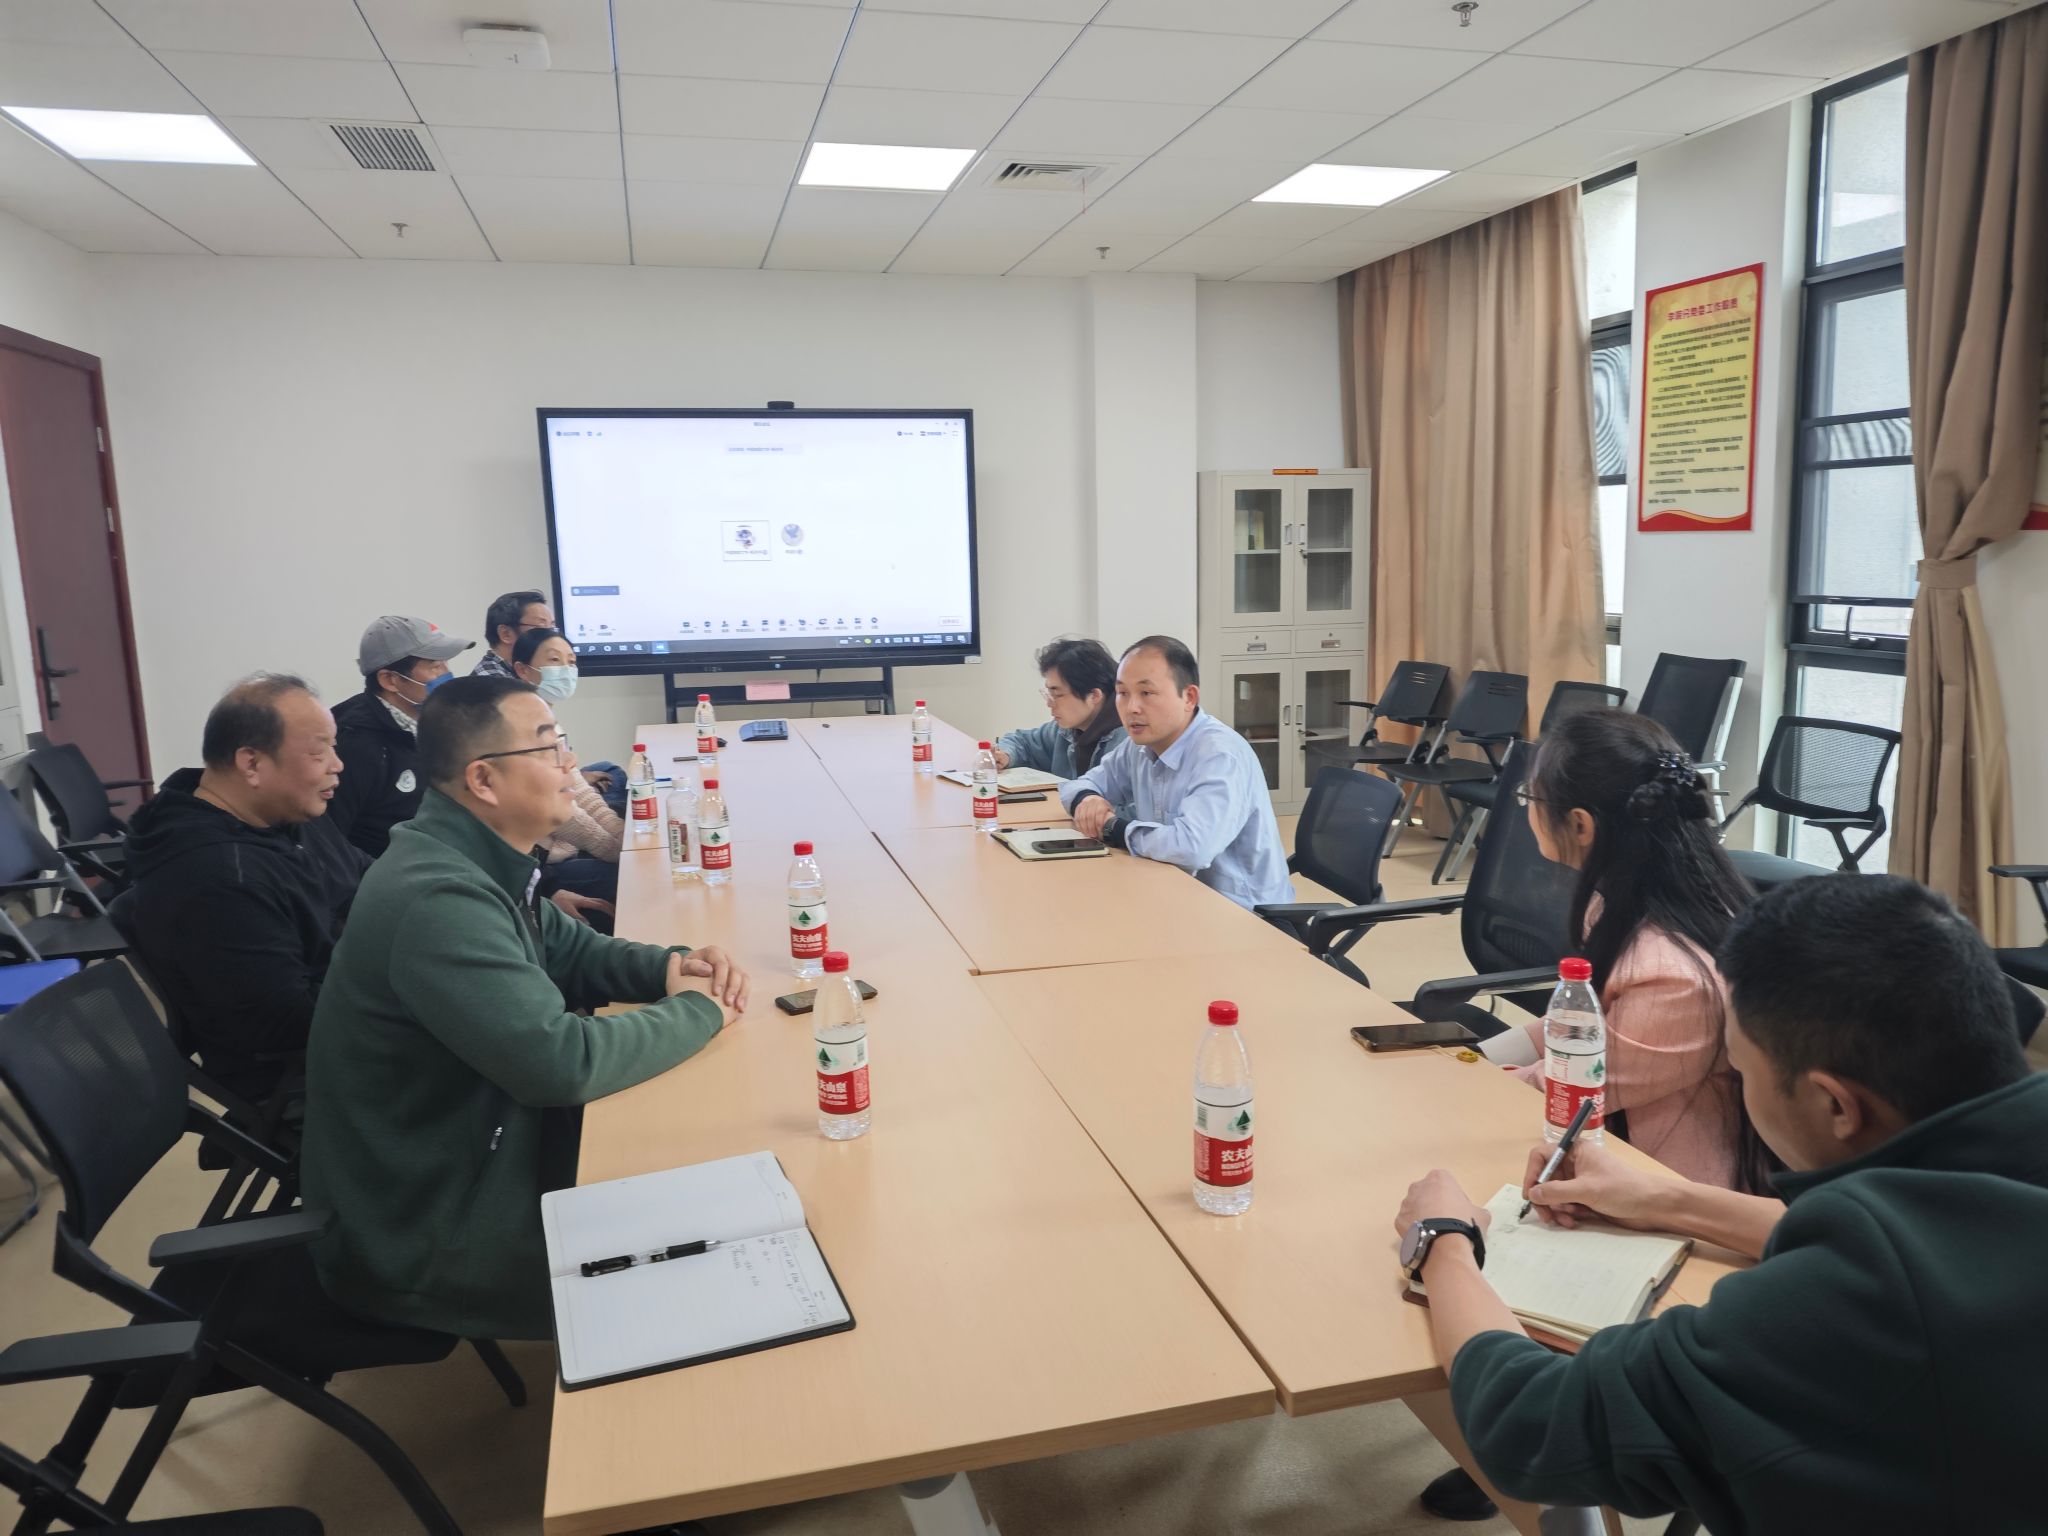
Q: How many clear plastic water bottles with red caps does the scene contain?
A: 9